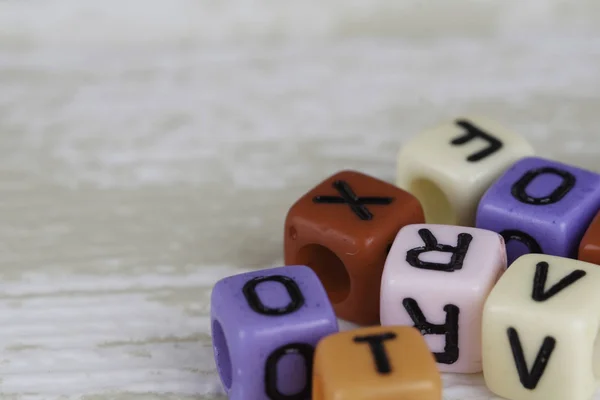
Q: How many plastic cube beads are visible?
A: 8